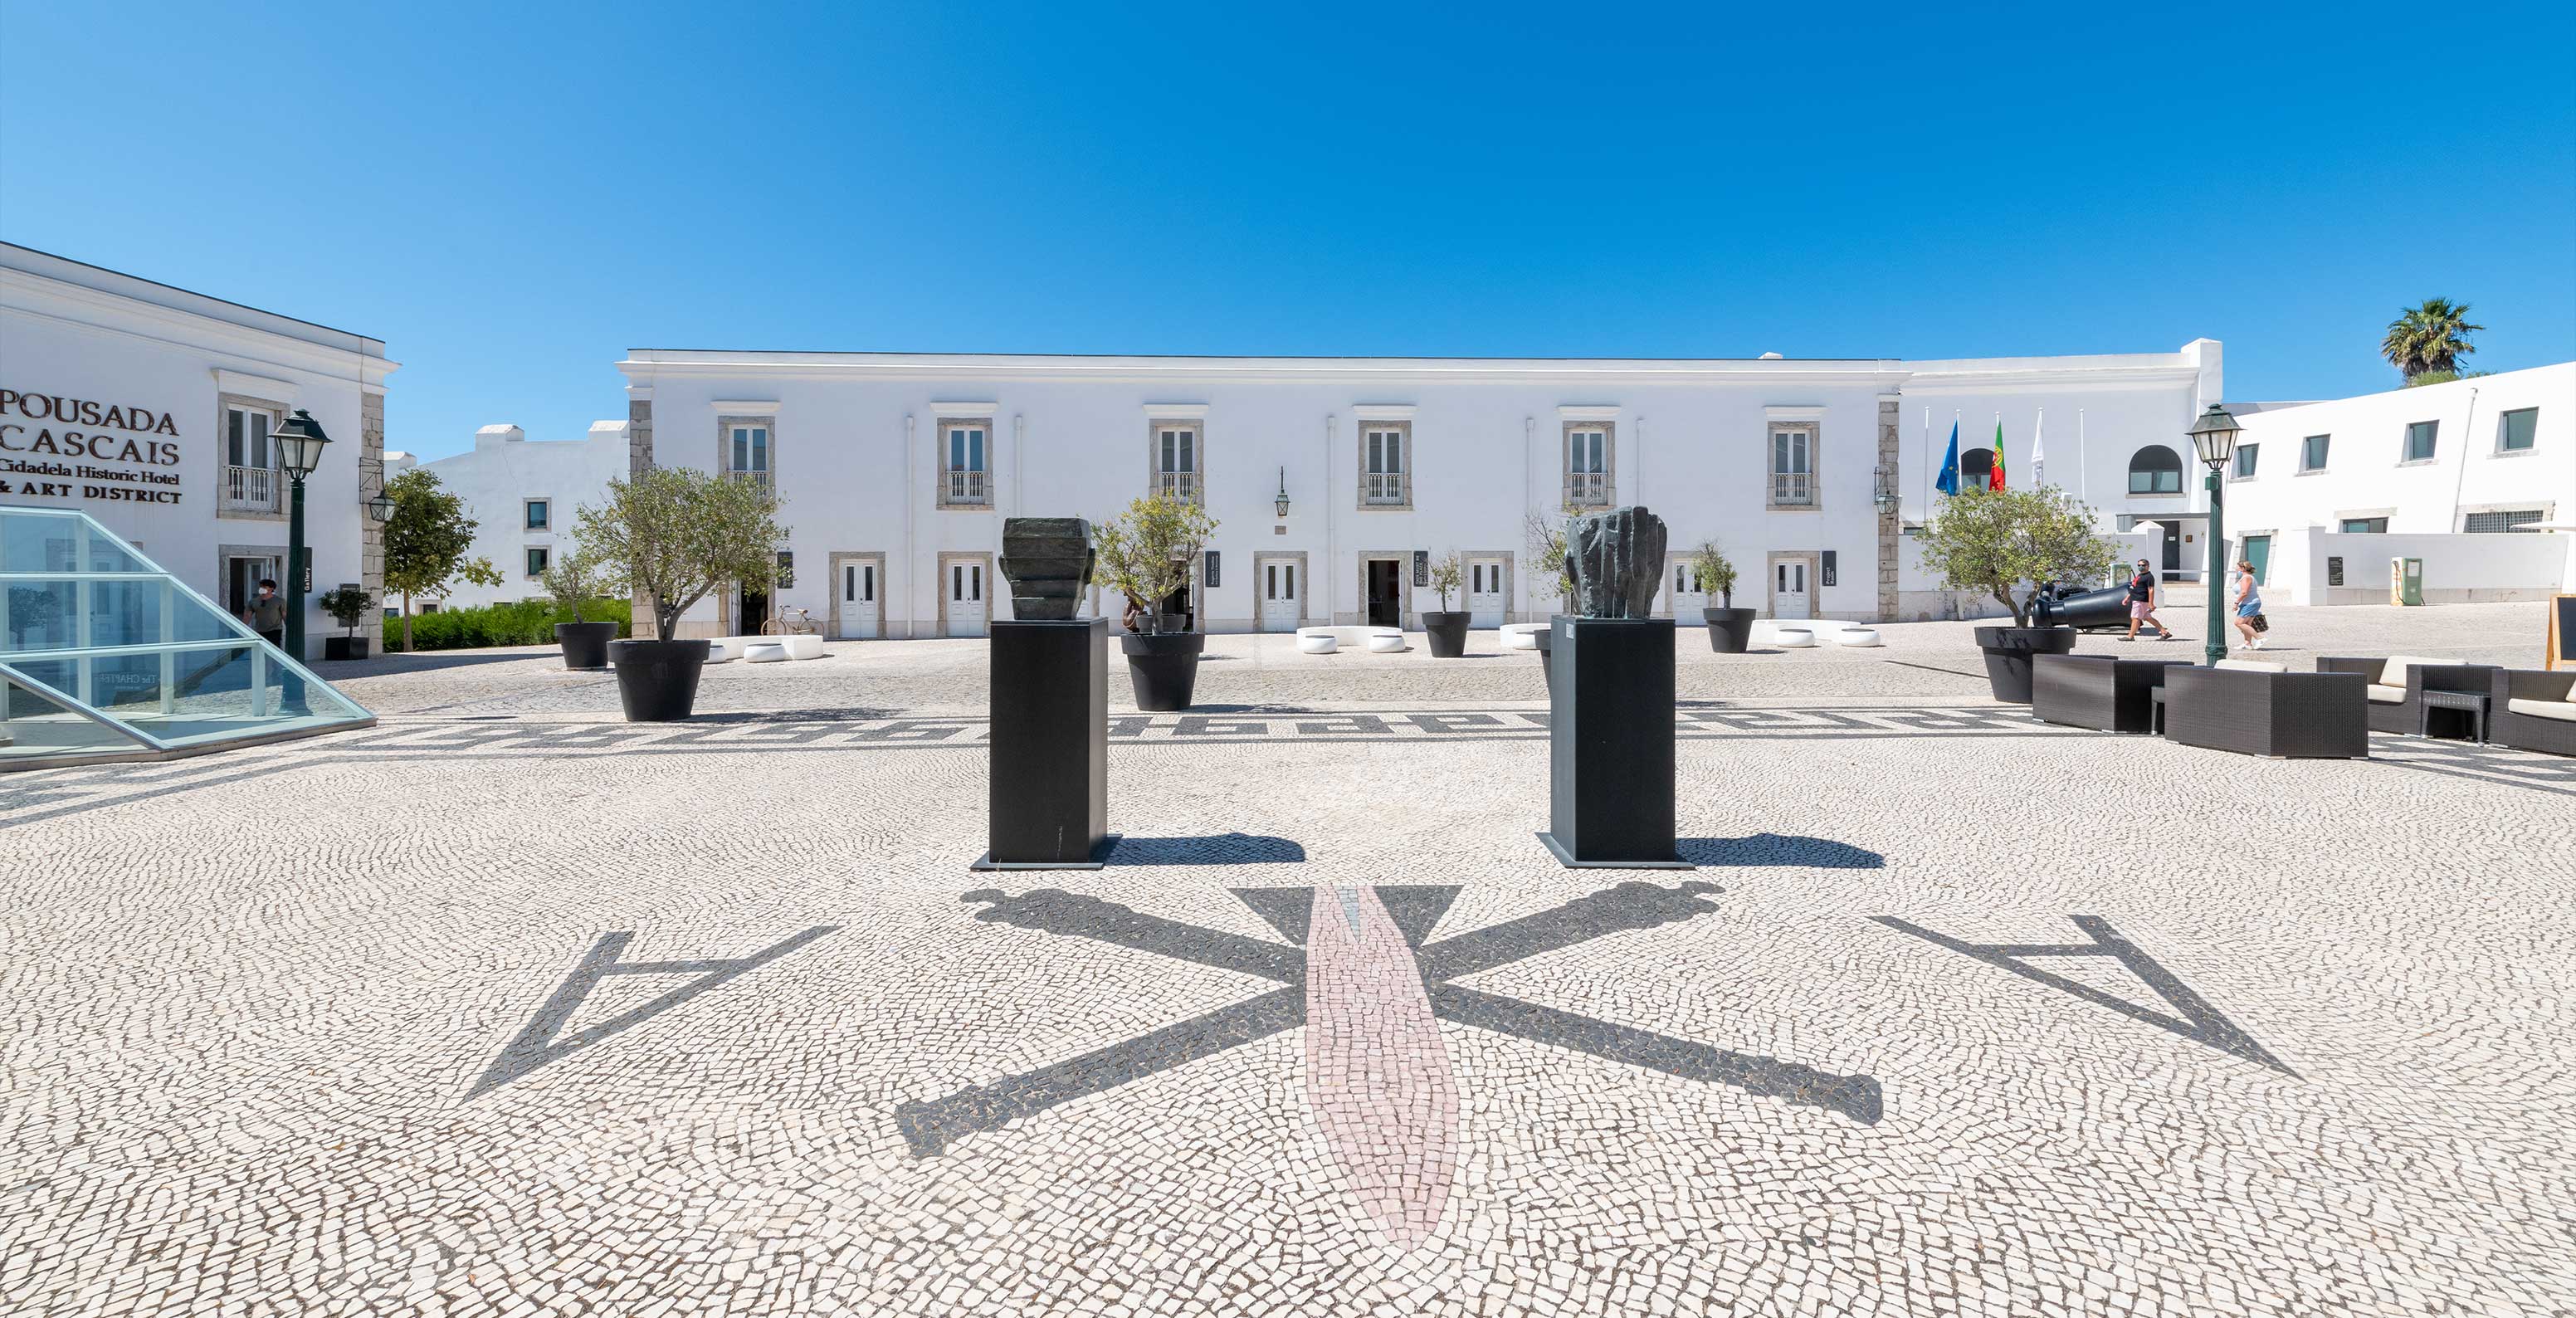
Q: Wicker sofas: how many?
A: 4